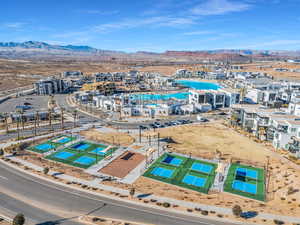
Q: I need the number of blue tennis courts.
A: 12